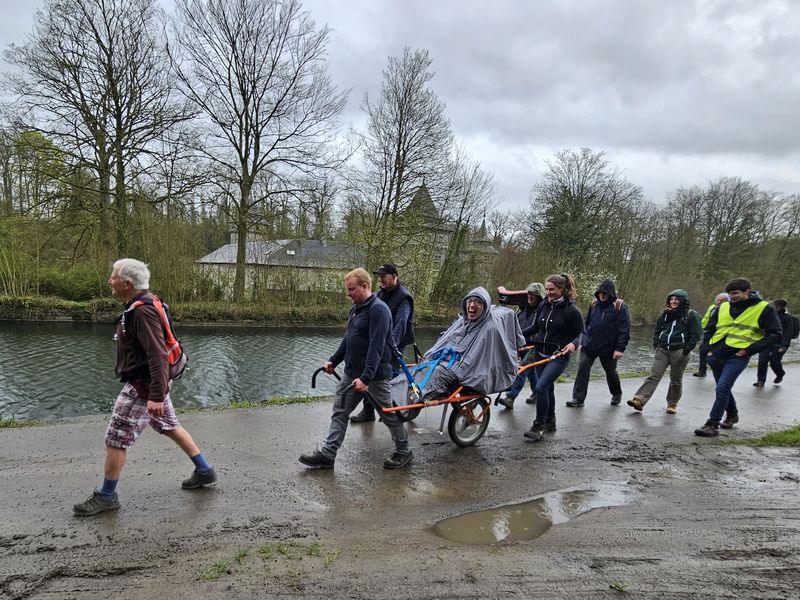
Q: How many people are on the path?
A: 11